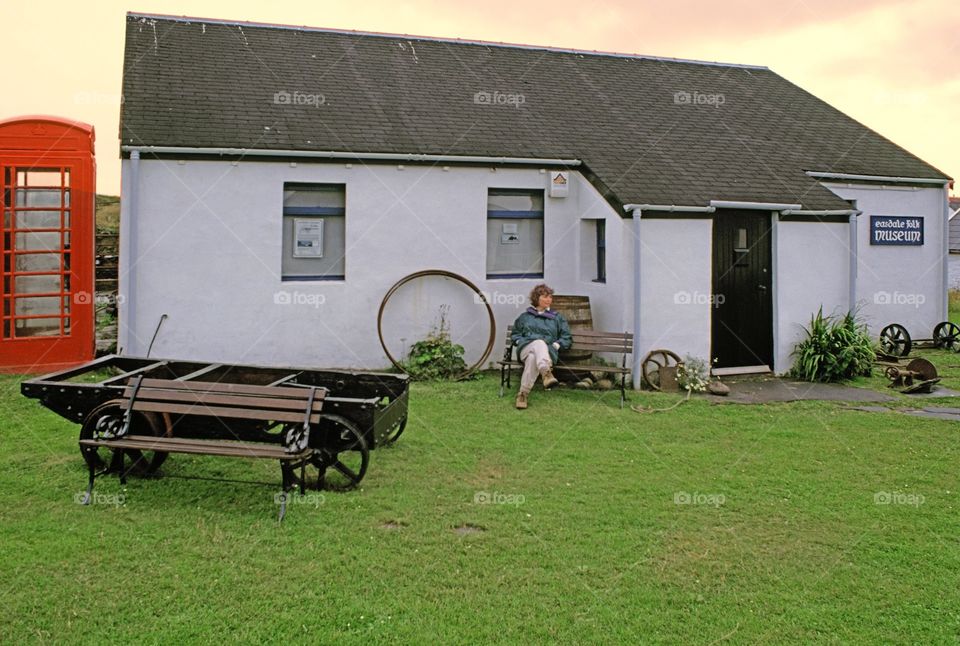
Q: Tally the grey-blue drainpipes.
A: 4